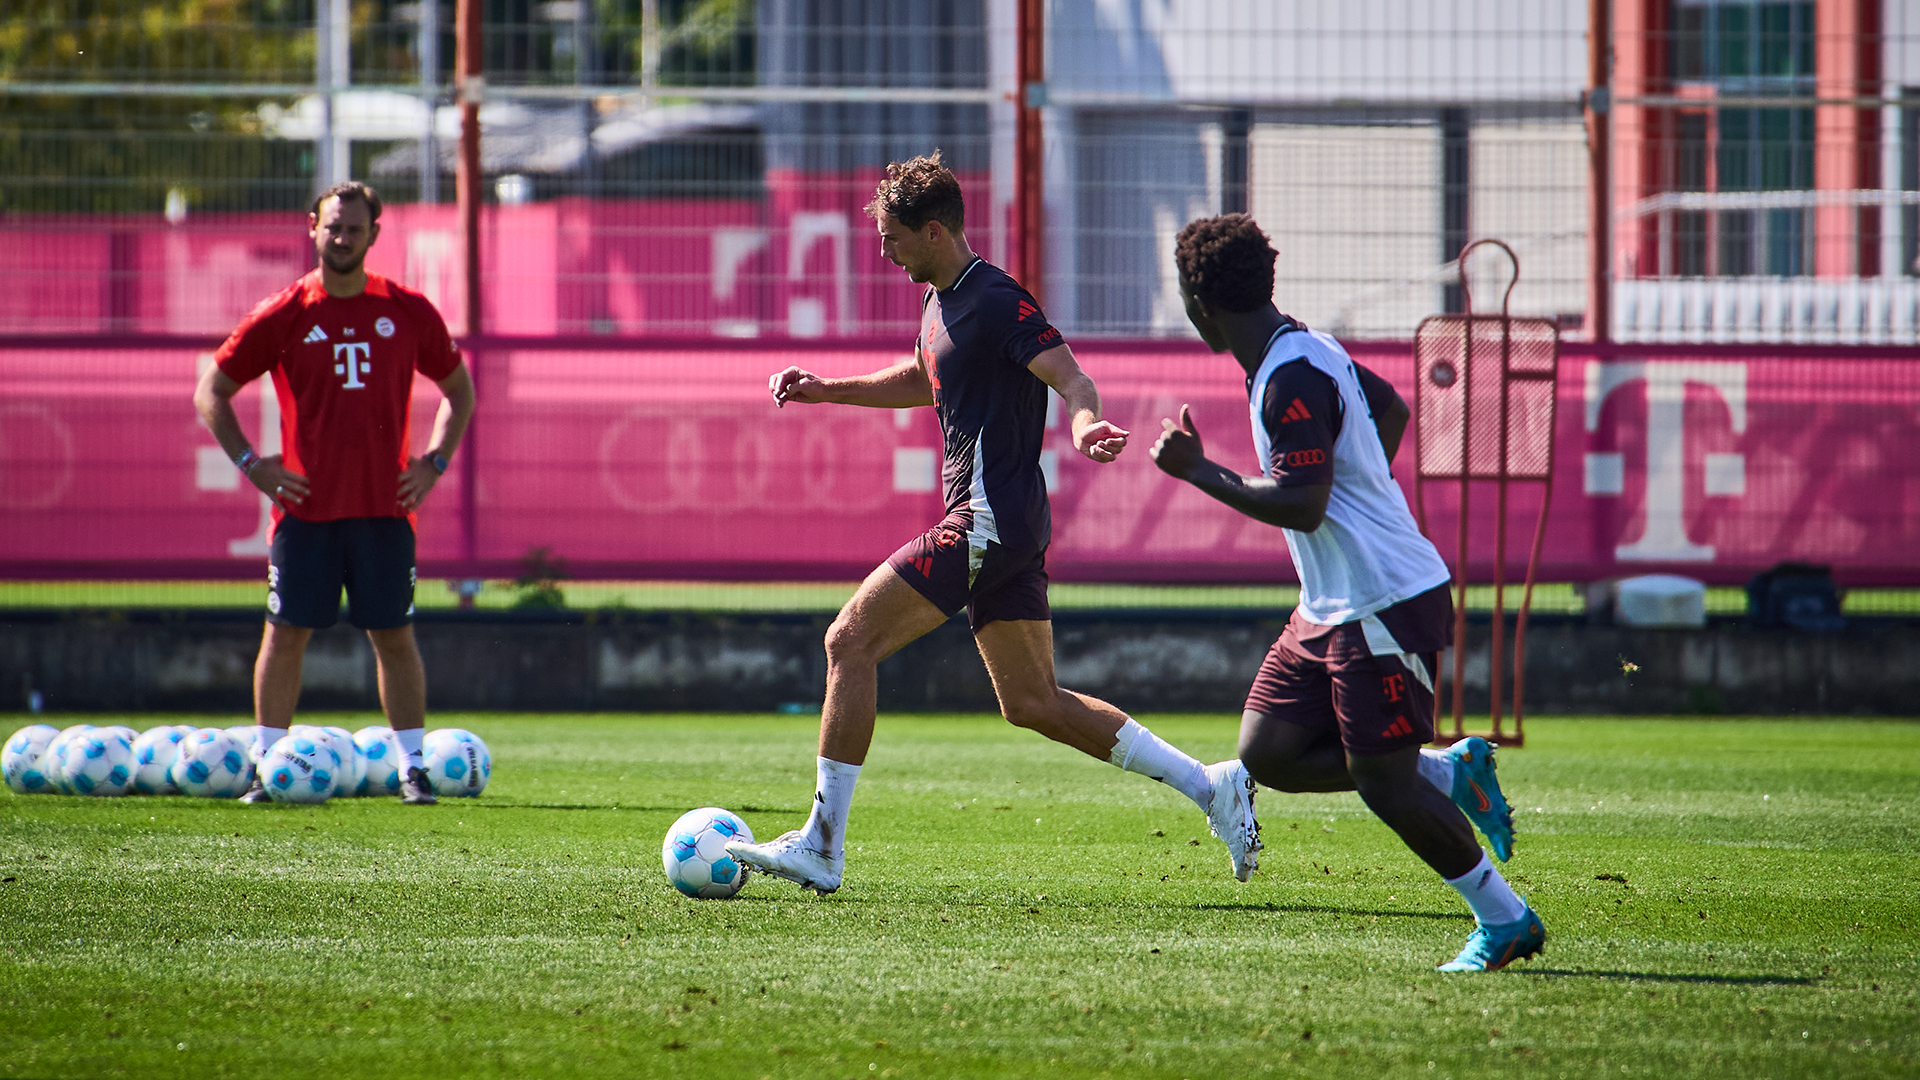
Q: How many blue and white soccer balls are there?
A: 14